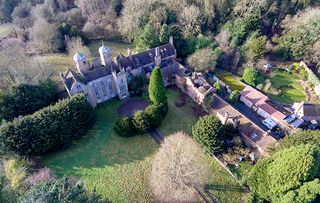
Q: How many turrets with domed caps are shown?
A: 2